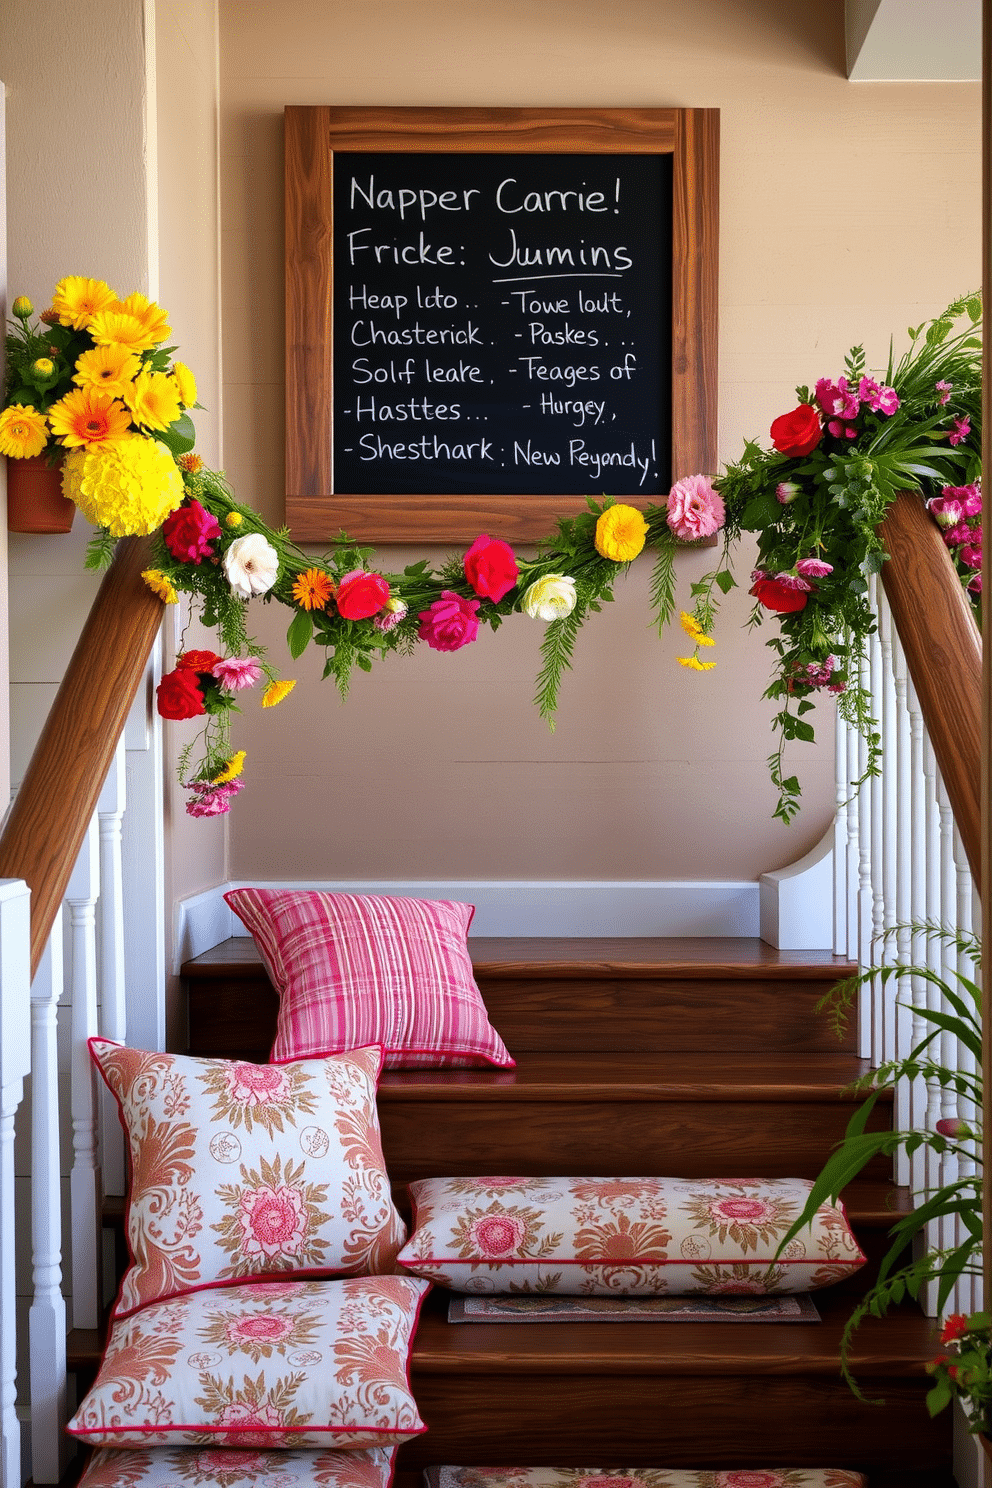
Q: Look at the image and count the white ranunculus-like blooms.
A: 2